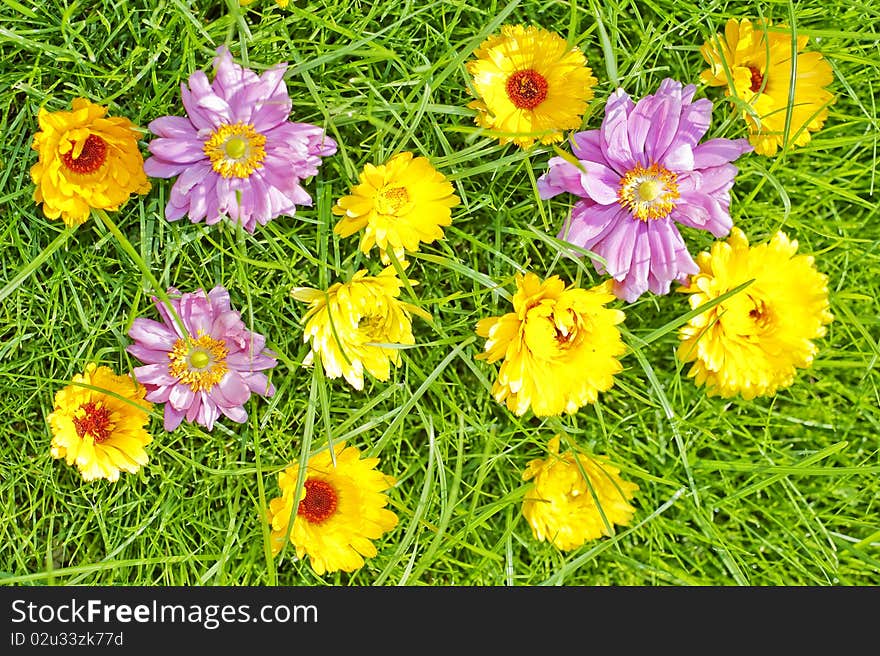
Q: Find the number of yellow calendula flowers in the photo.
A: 10